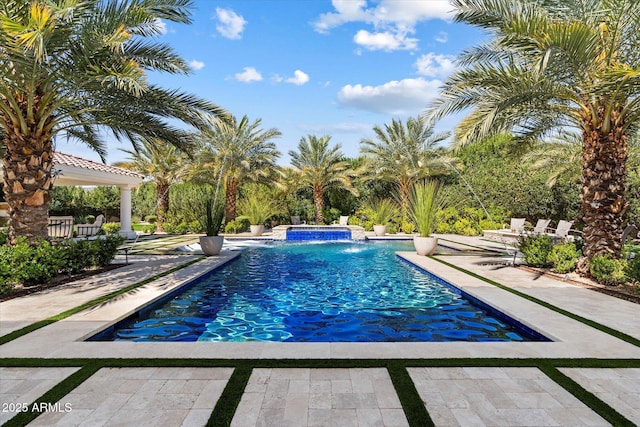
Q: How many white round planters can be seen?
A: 4